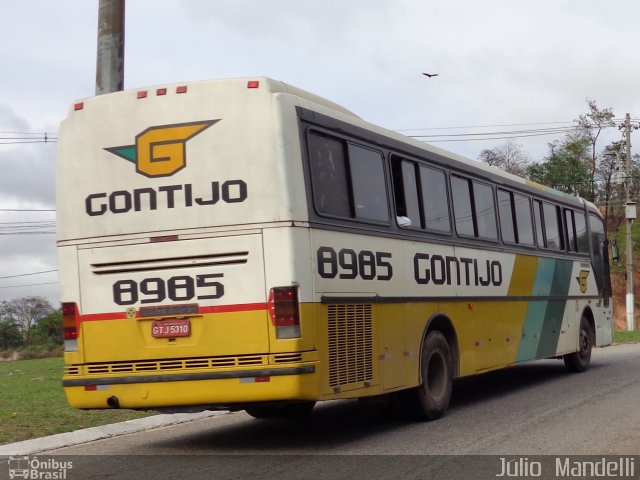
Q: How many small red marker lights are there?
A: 5